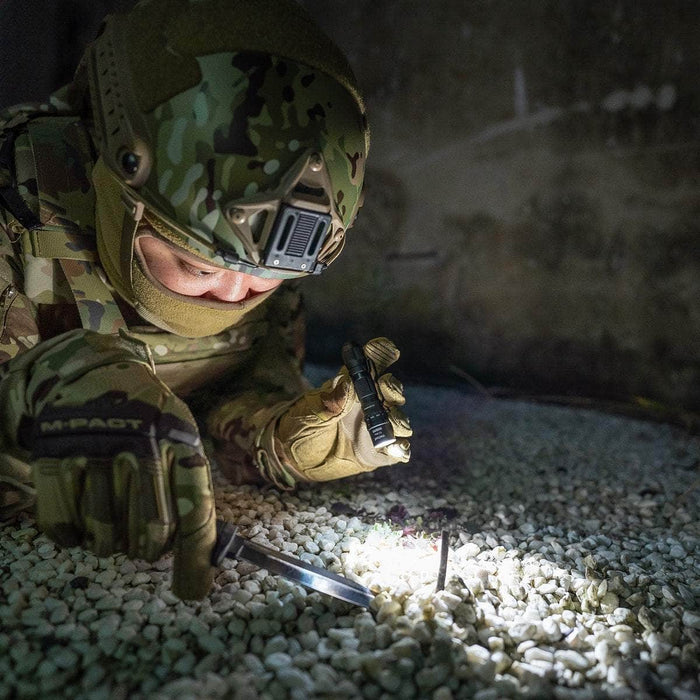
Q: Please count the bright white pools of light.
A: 1